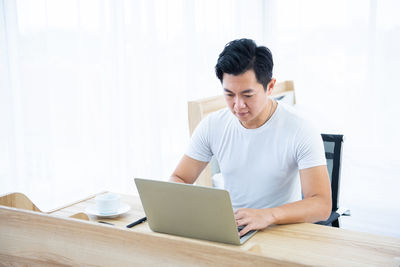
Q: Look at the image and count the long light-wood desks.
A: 1